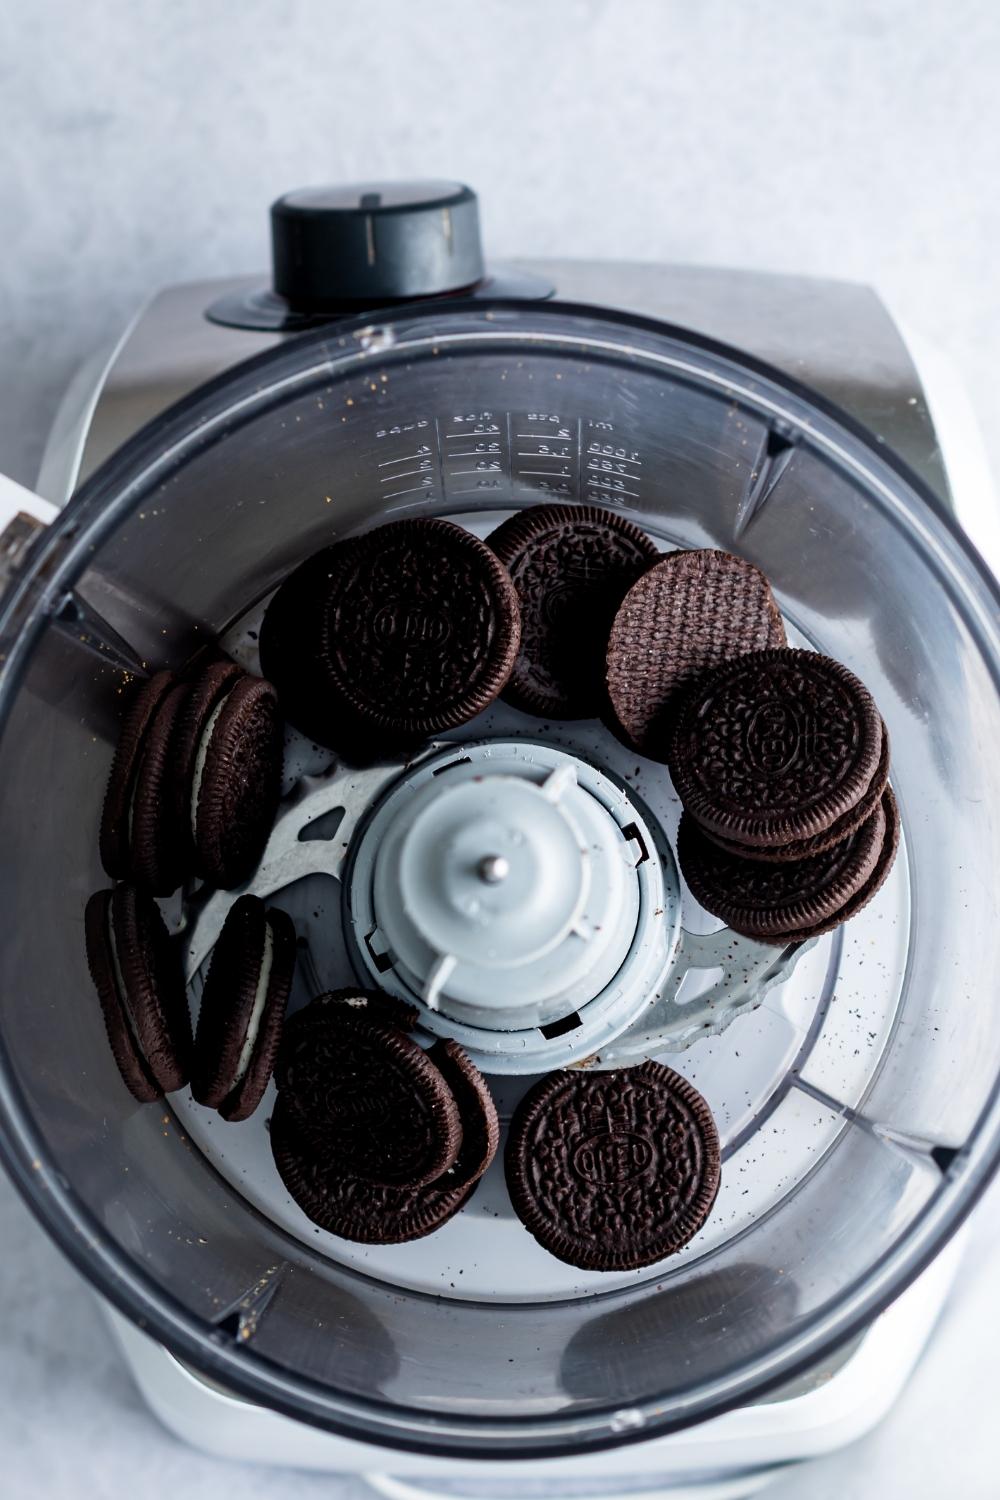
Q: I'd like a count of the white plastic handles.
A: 1